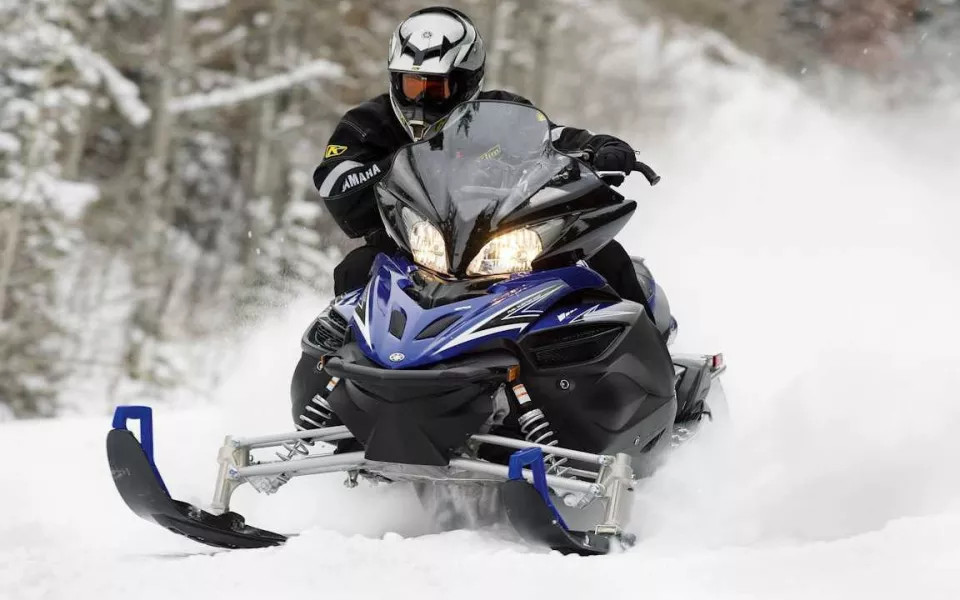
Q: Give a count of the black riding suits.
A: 1